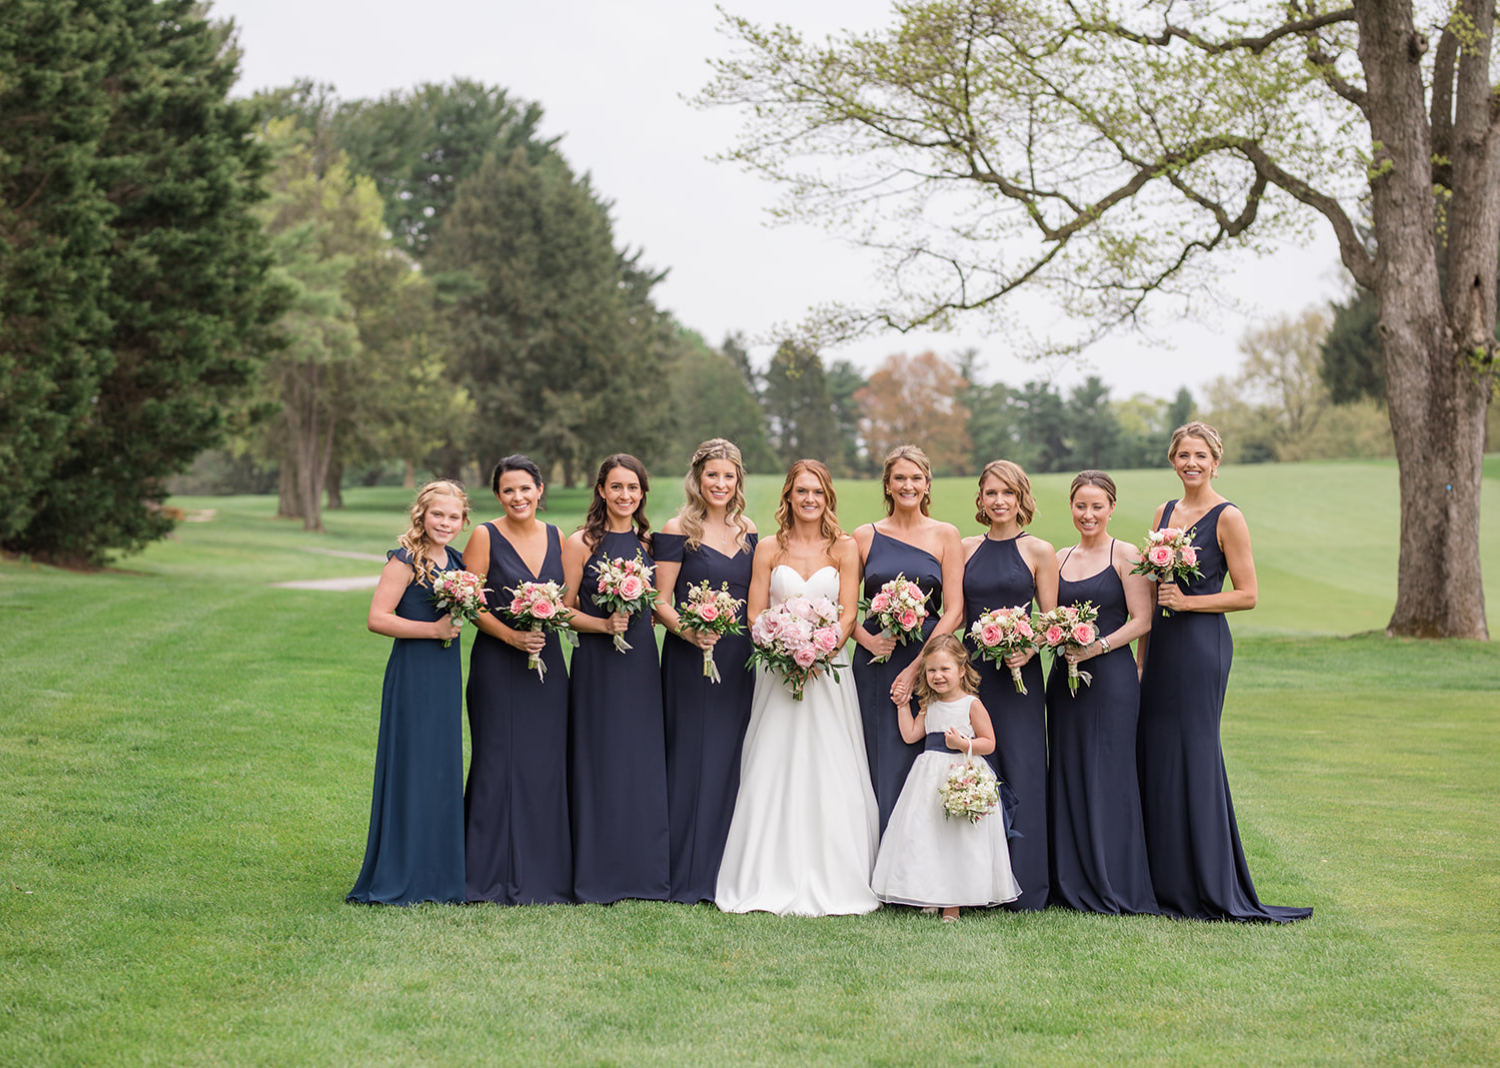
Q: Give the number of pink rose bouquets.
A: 9